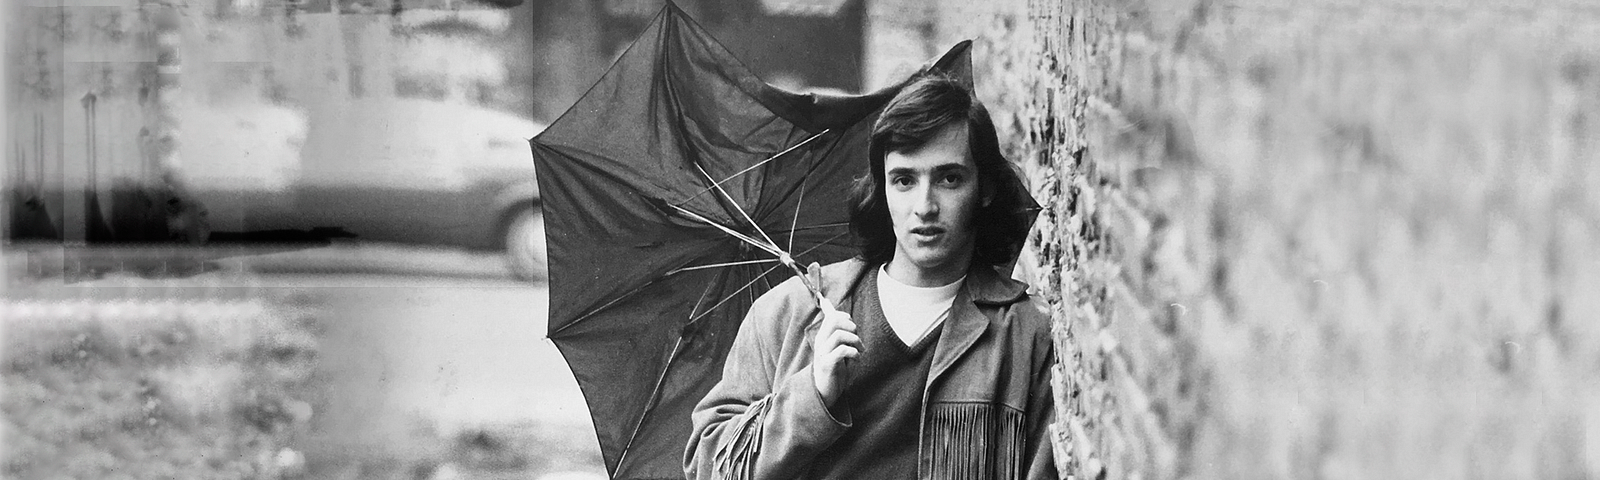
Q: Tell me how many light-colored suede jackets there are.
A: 1